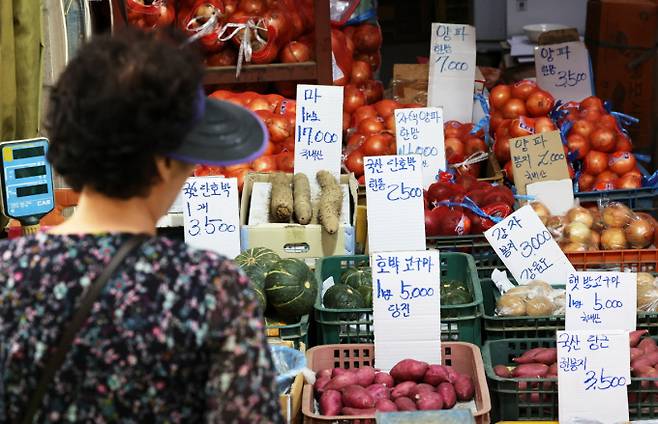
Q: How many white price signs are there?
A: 10